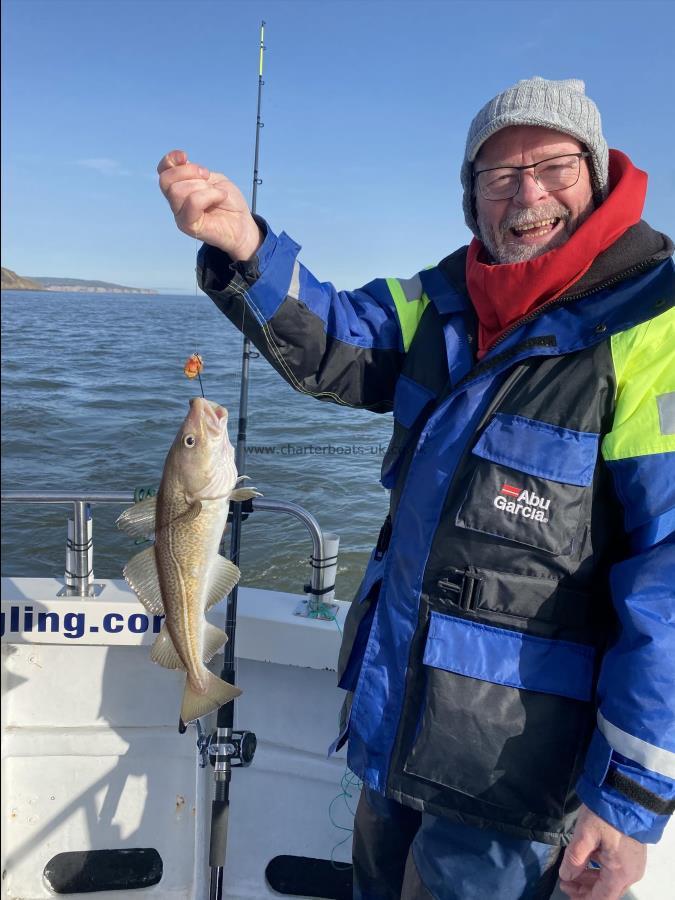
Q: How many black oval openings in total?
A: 2